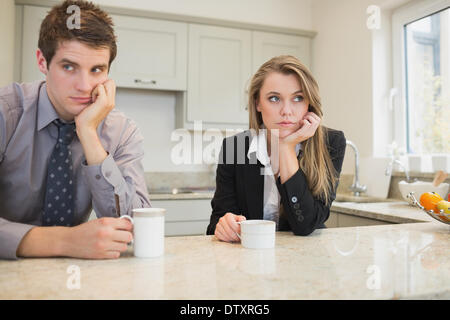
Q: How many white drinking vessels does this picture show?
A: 2